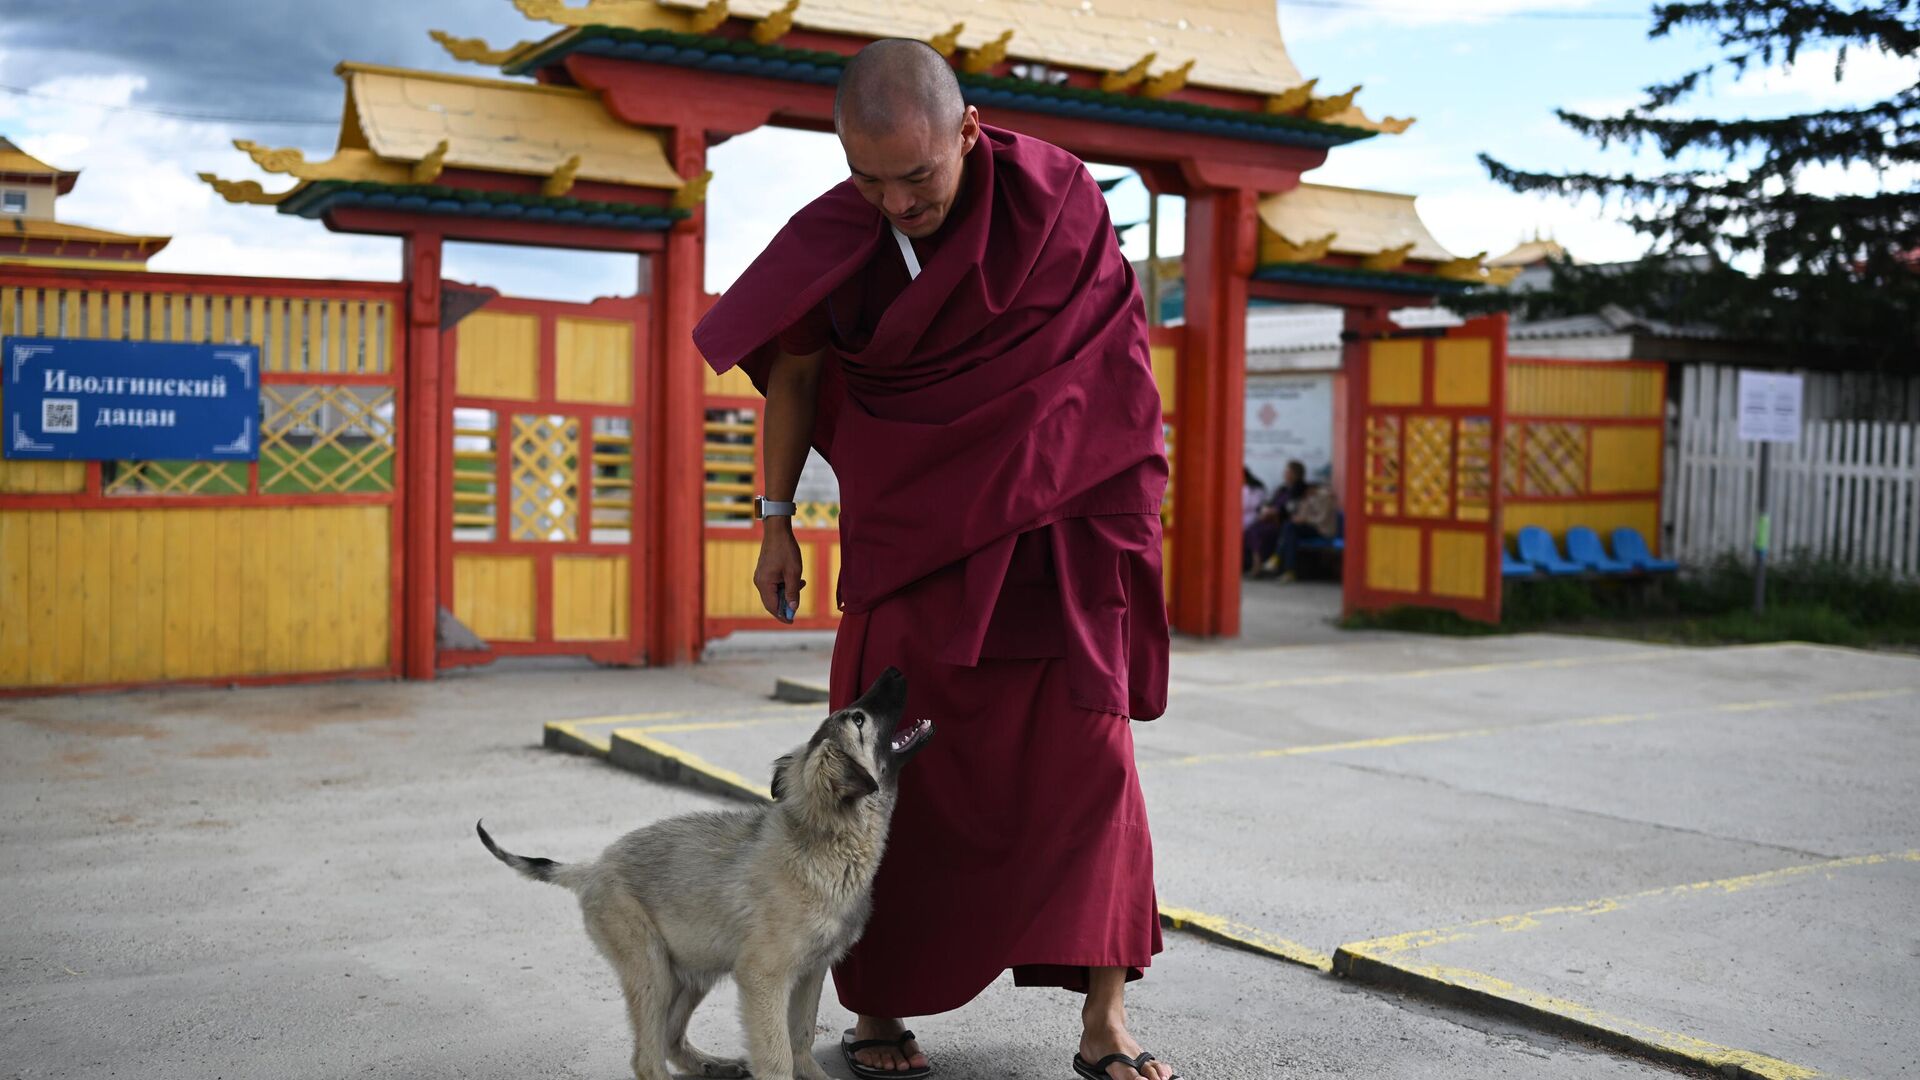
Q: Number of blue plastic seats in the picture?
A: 4